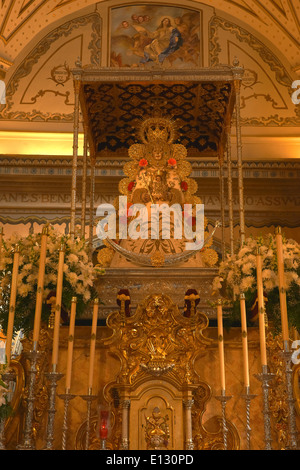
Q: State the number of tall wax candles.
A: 9